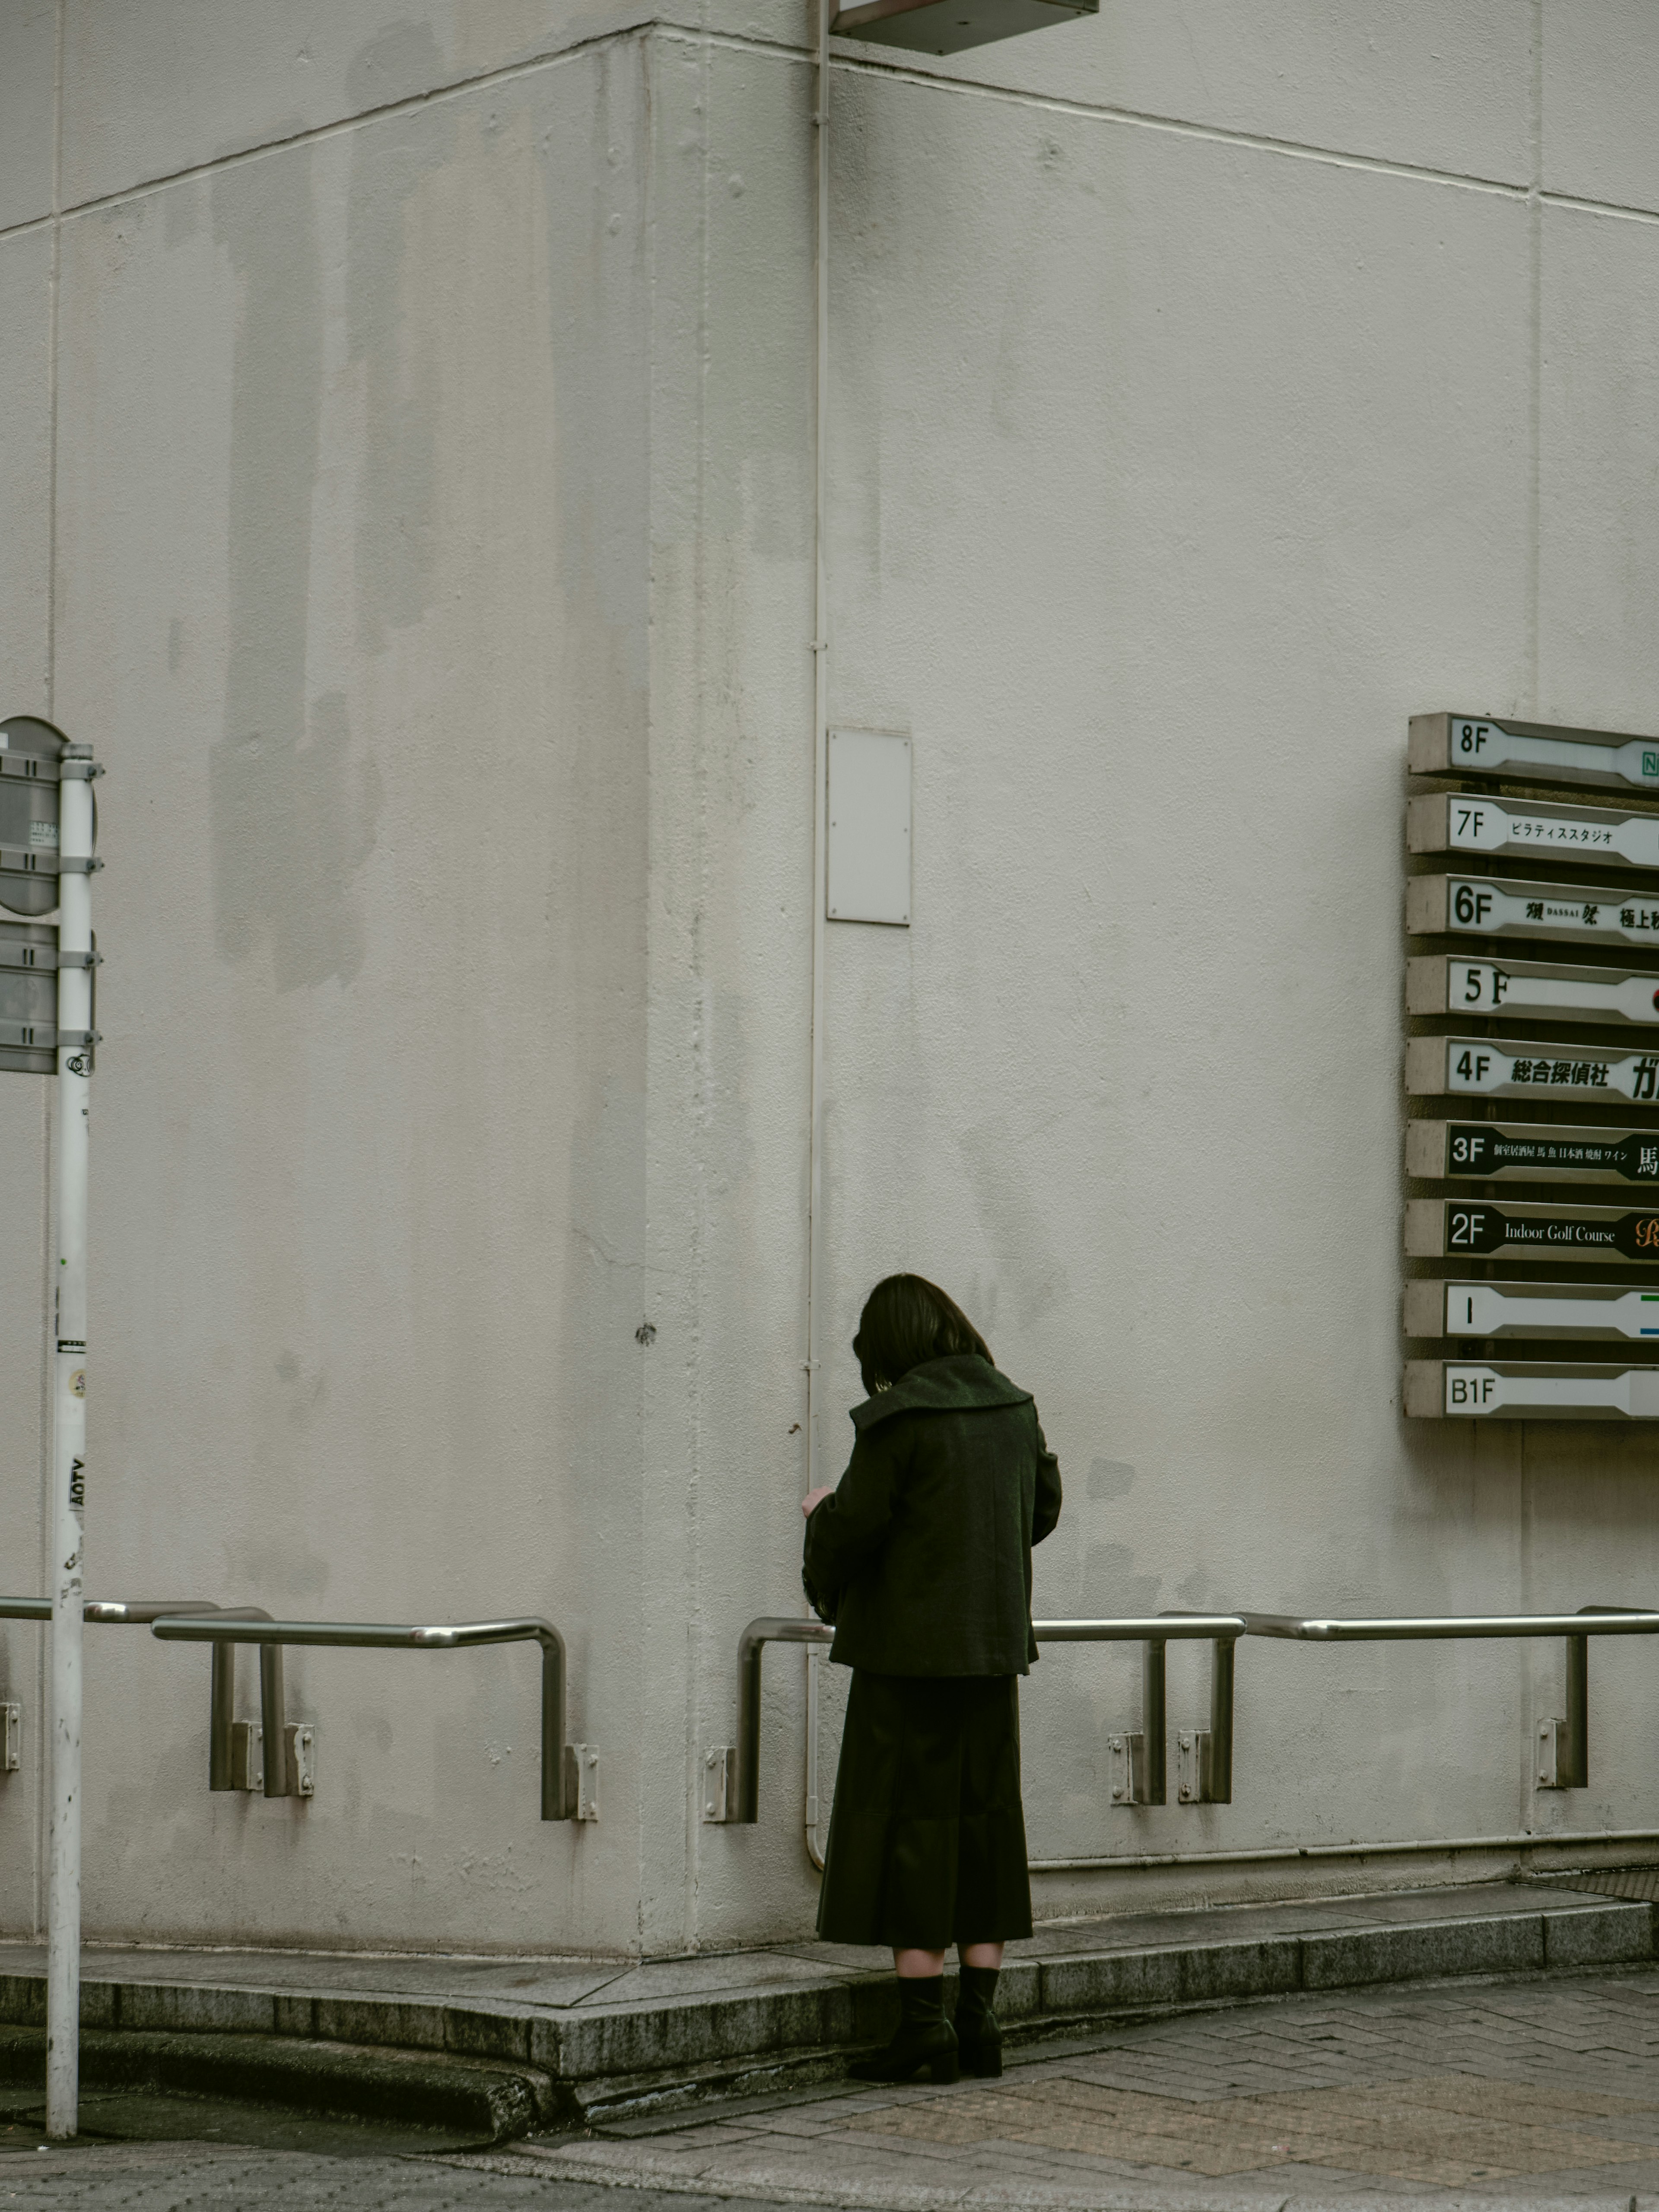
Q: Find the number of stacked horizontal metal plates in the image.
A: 9